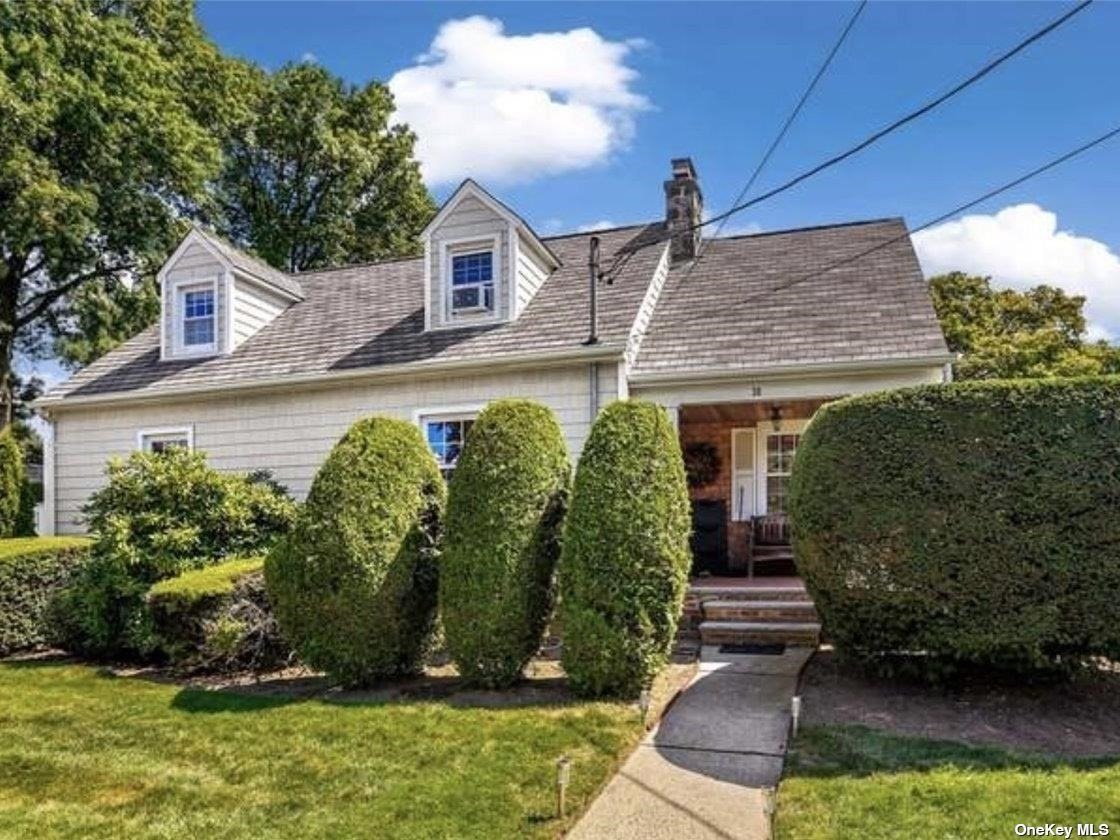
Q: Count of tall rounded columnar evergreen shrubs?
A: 3